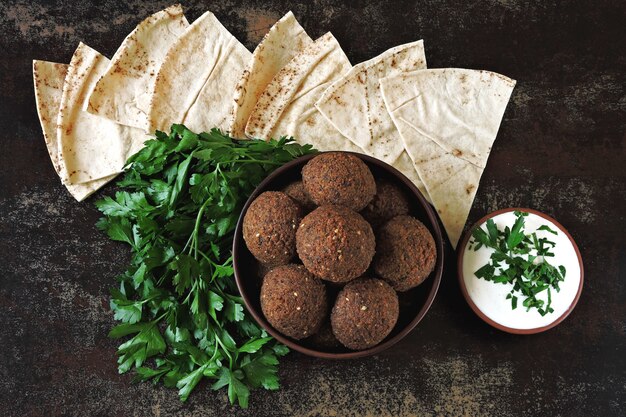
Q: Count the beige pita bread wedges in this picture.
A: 8